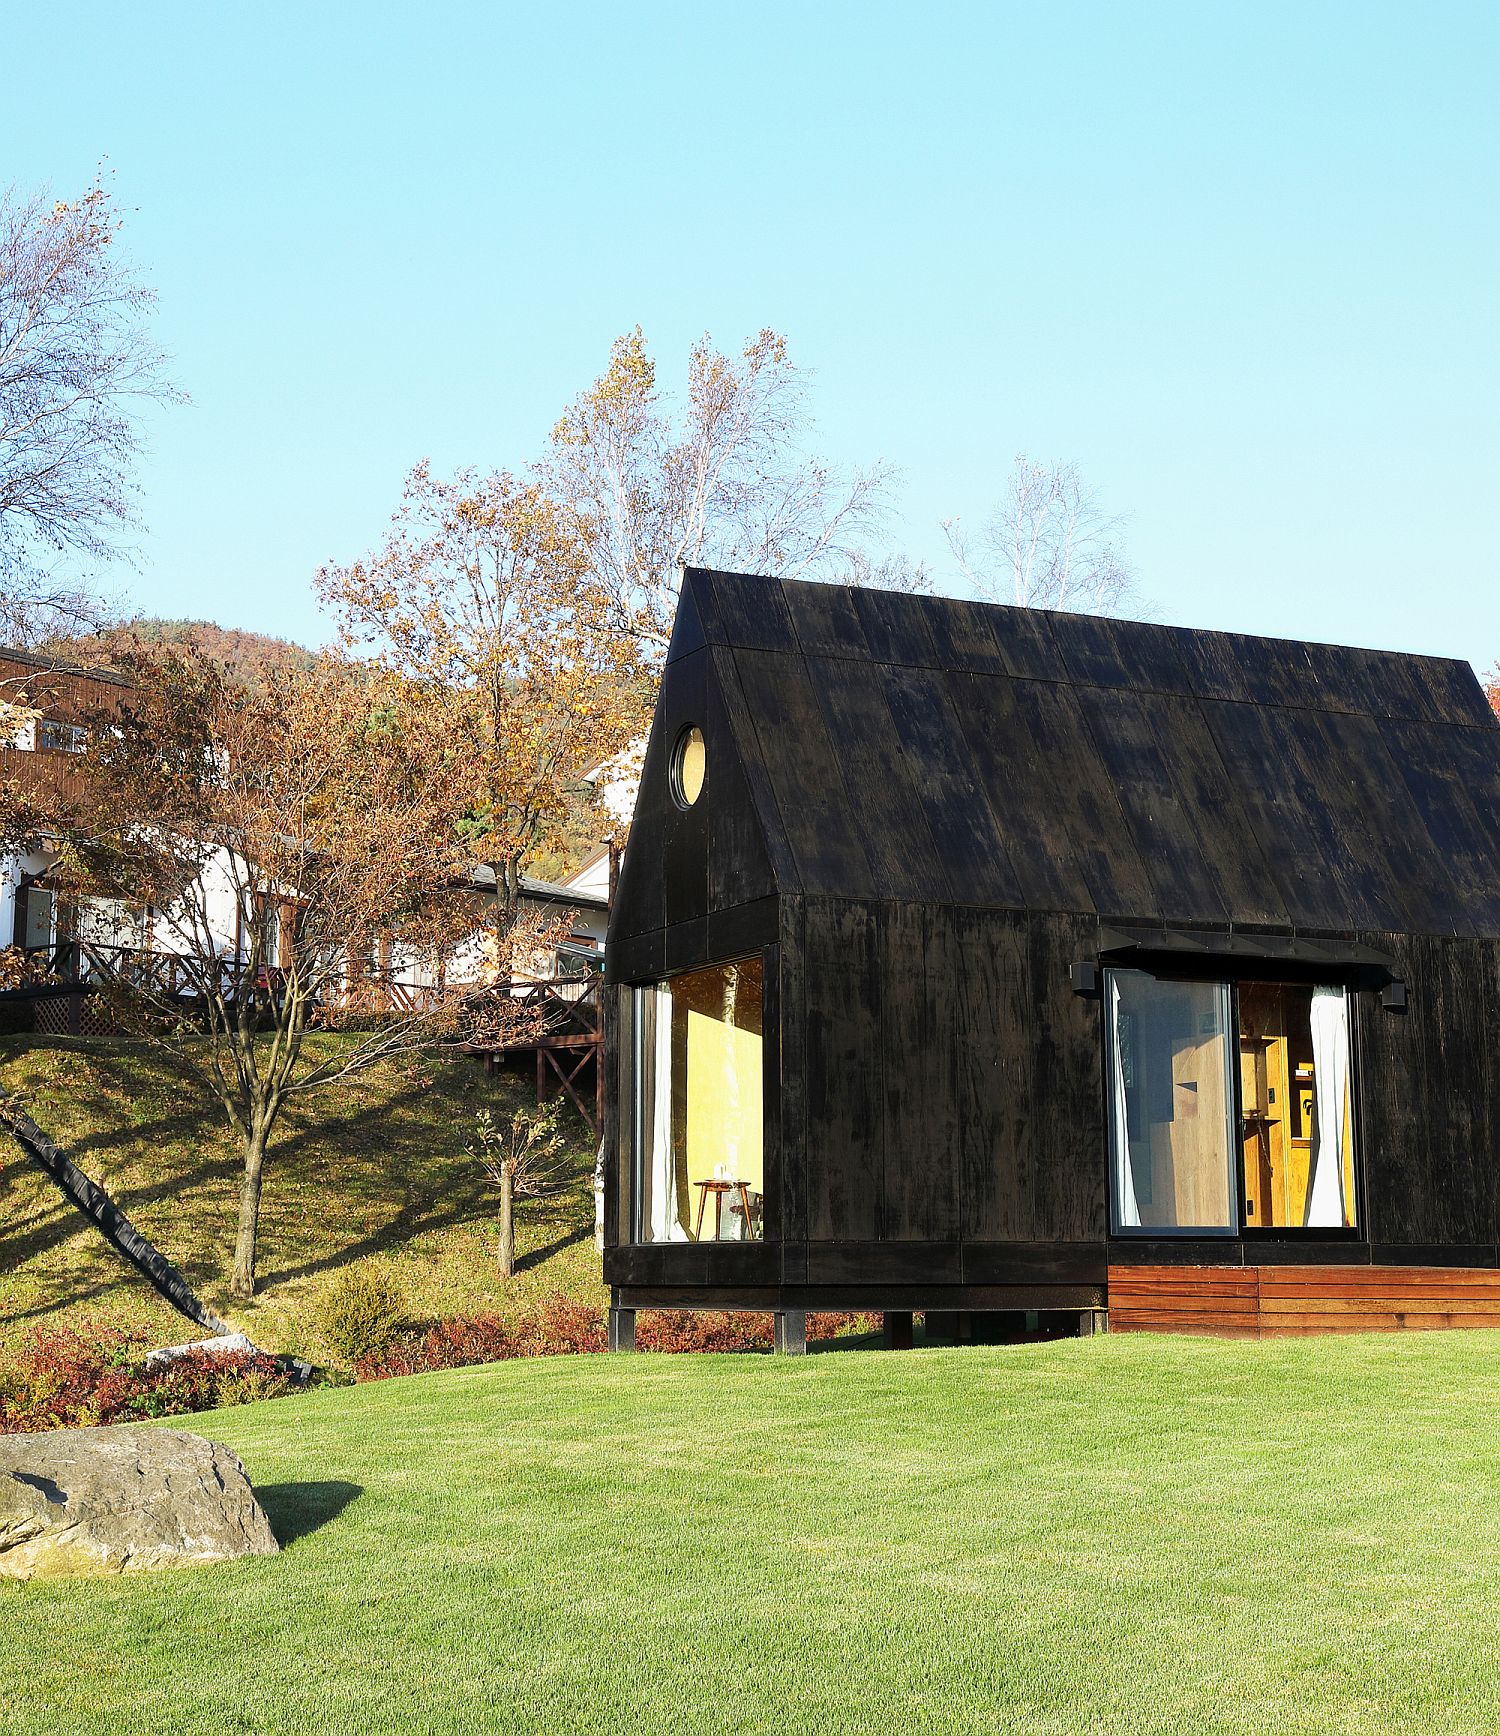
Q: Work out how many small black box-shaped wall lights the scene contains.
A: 2